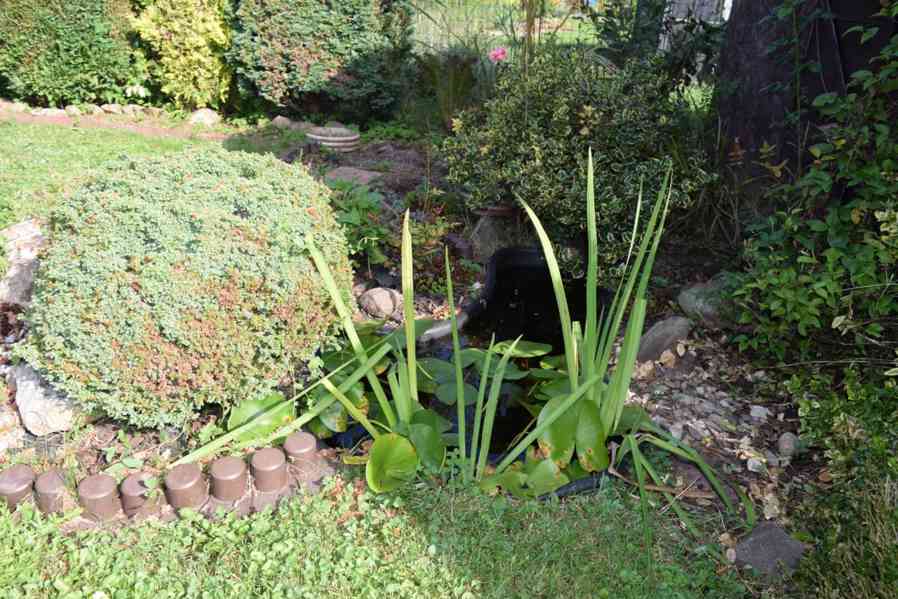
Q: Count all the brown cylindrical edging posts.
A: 8